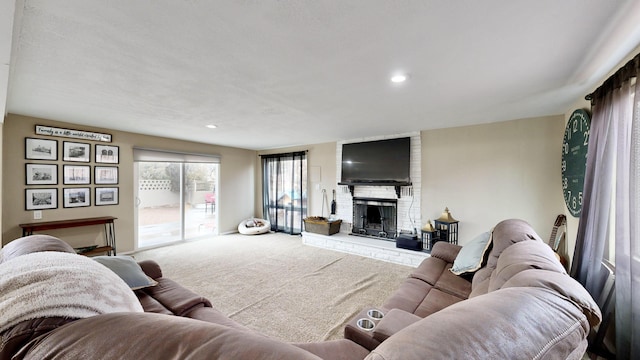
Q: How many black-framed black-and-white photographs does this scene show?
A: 9